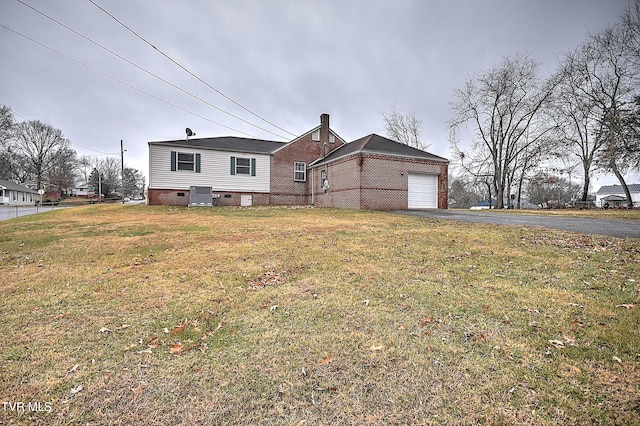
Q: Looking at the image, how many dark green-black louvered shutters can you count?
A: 4